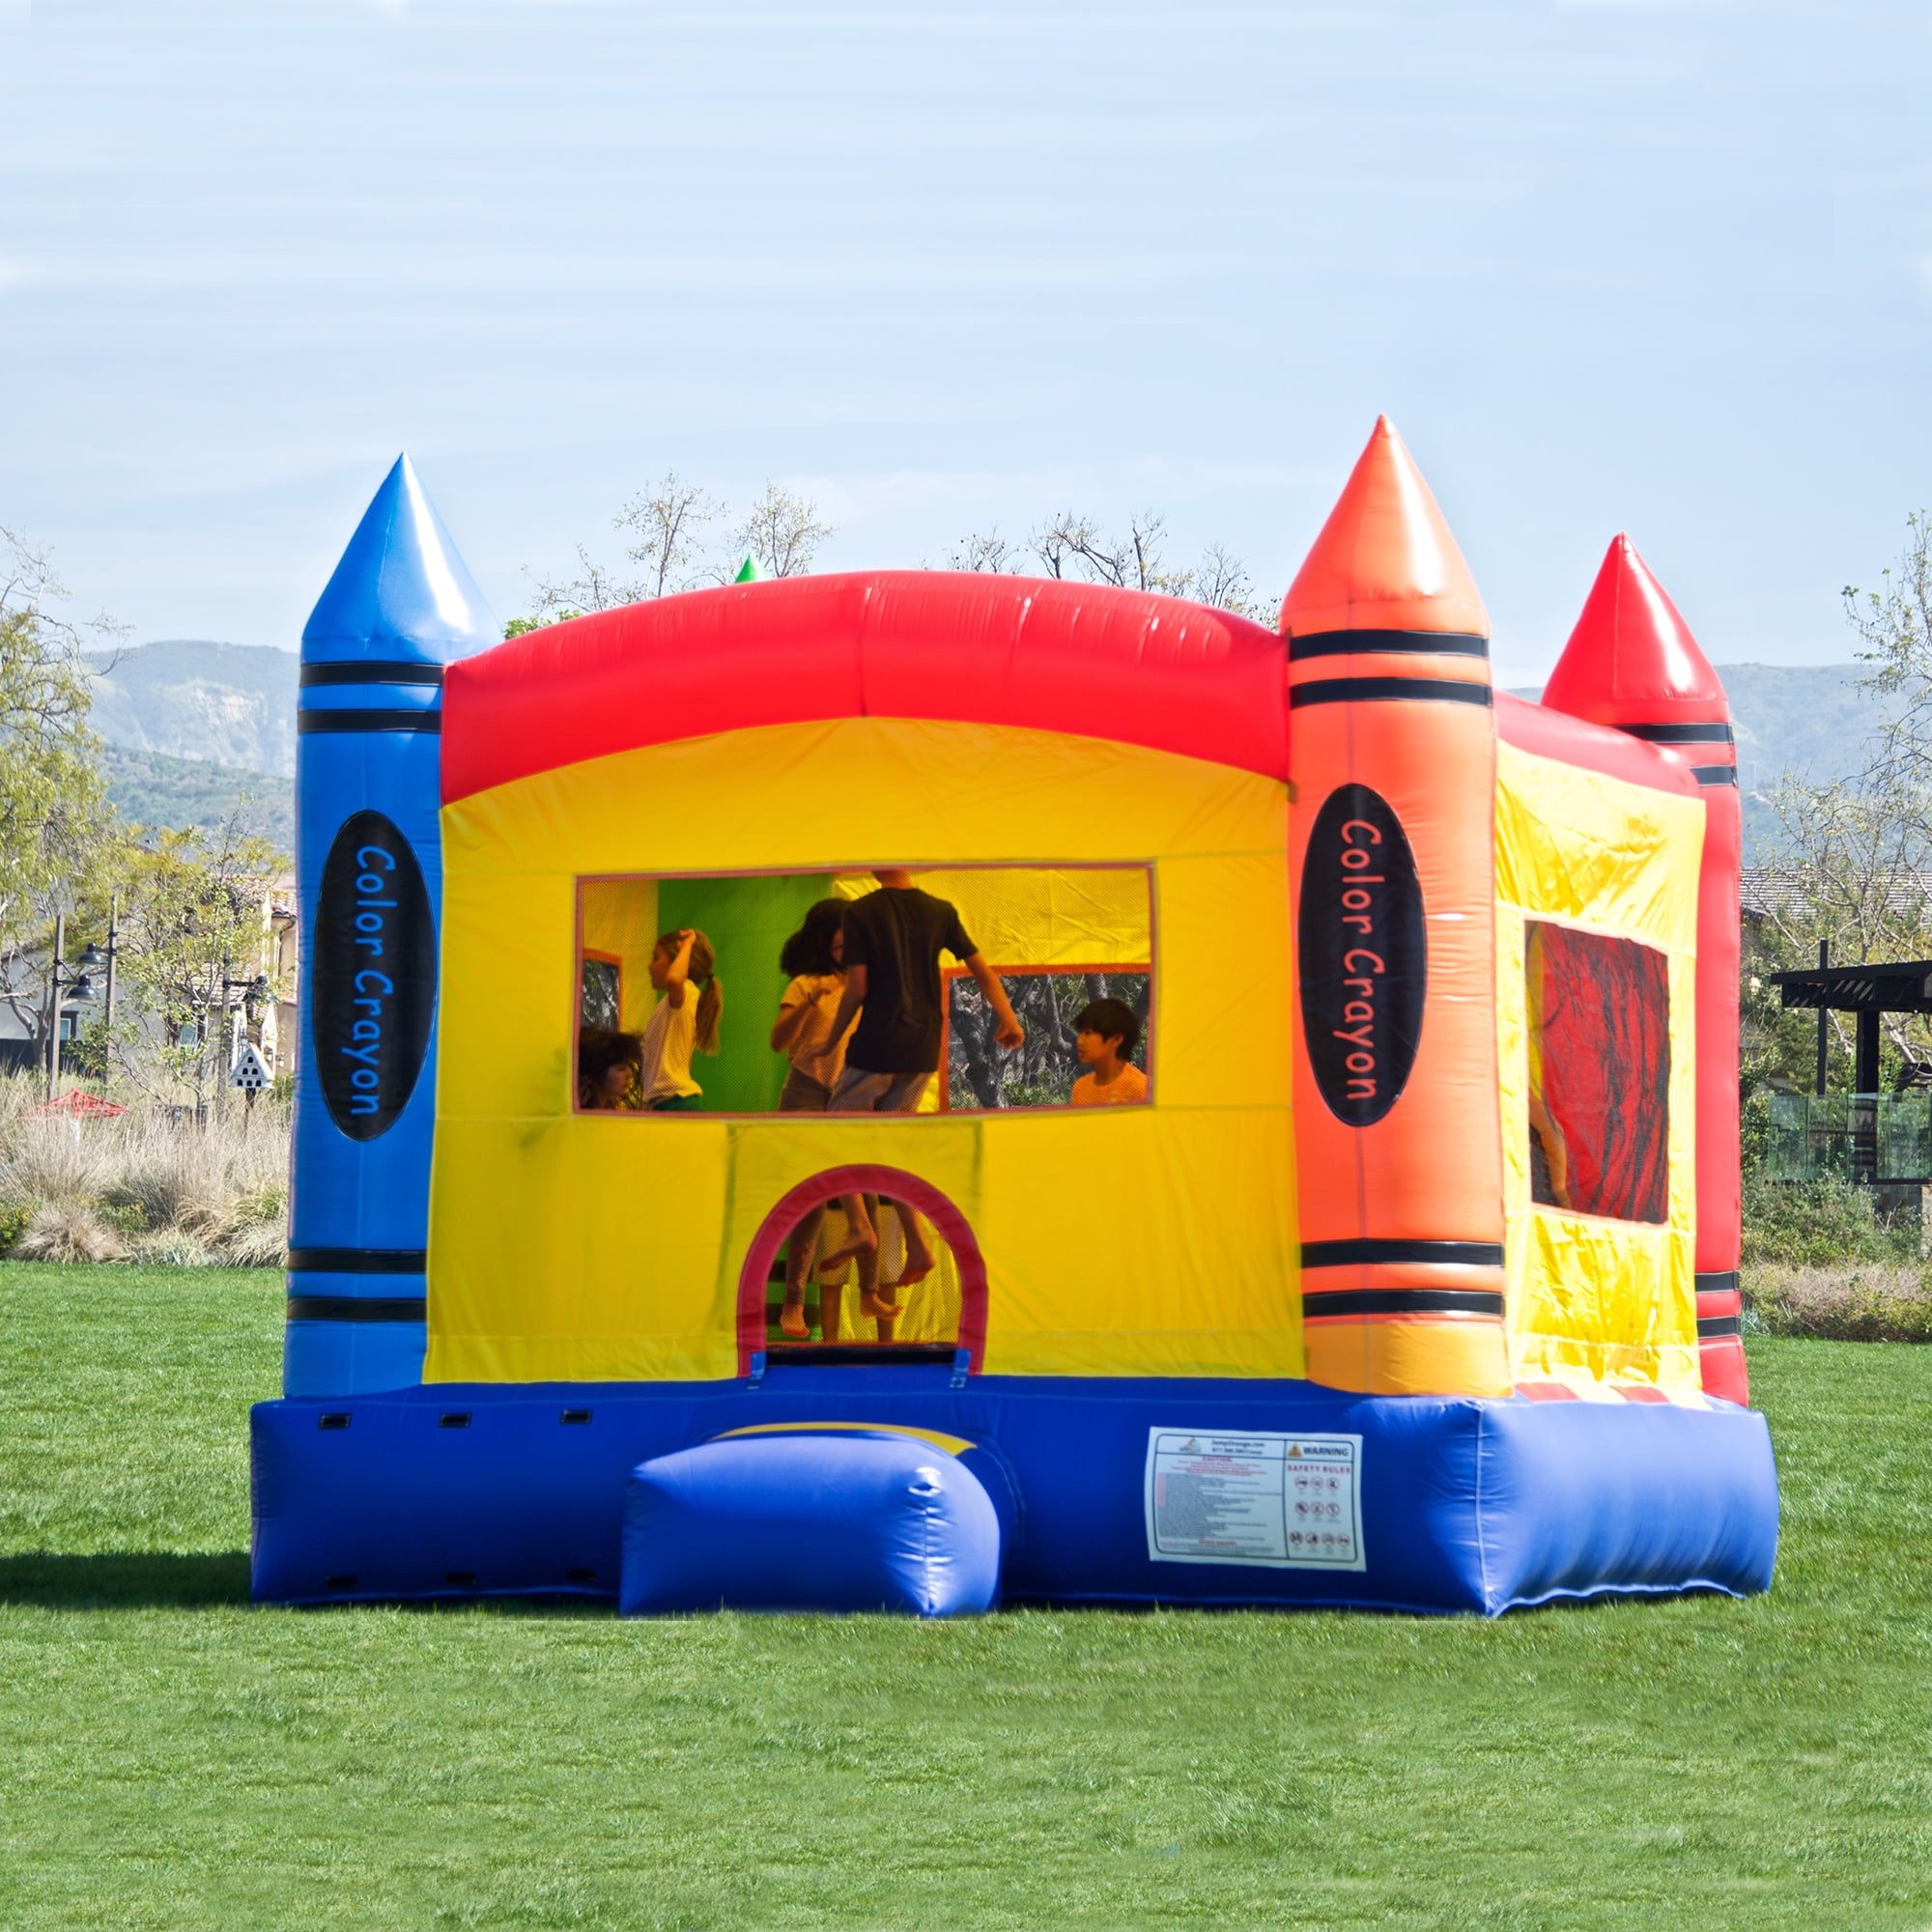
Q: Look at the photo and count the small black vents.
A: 6